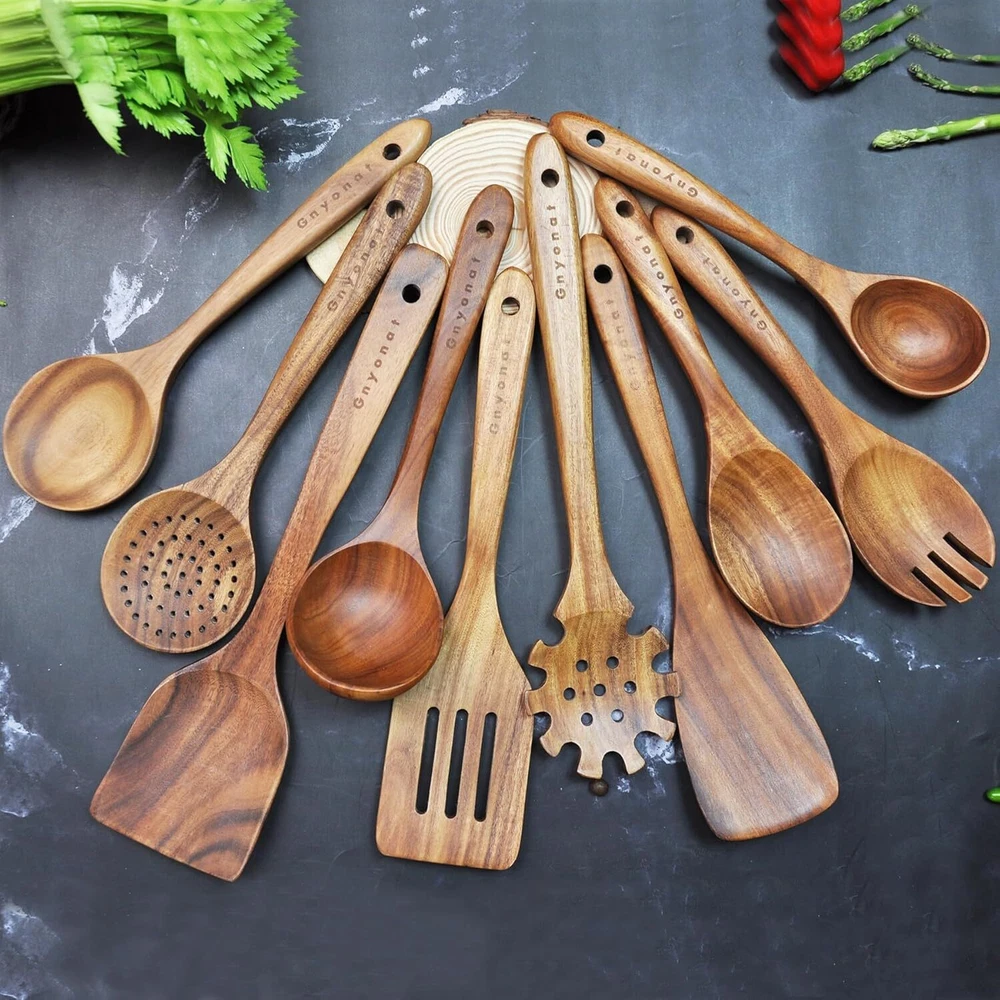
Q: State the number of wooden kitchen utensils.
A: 10